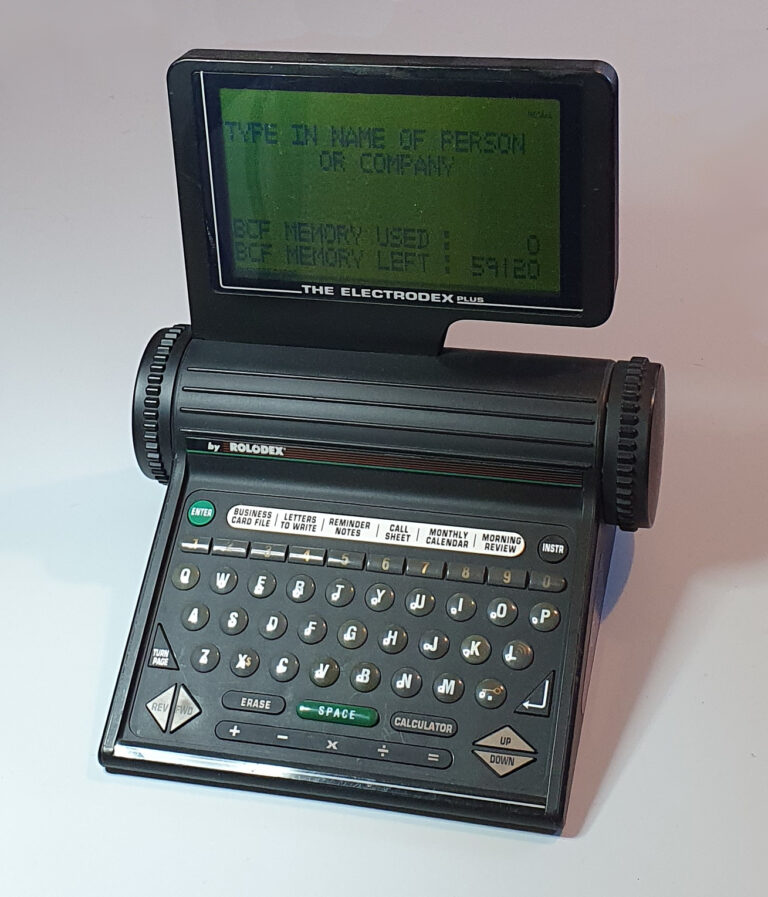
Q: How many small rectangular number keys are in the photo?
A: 10